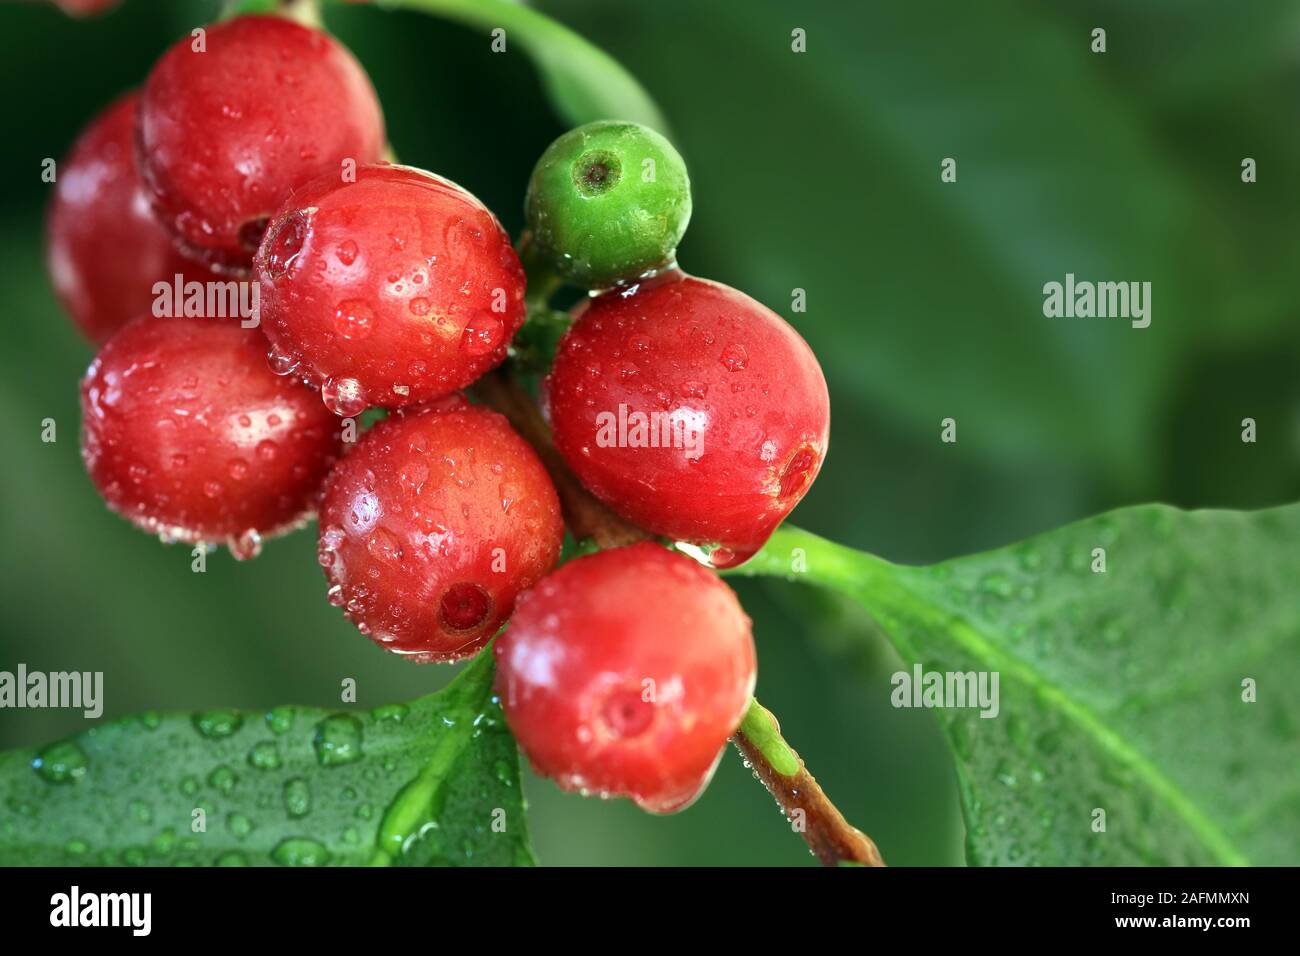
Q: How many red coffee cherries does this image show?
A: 7